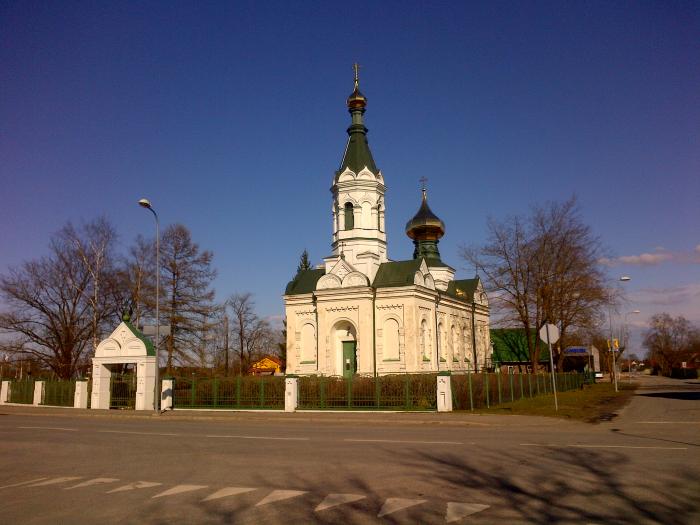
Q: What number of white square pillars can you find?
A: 6